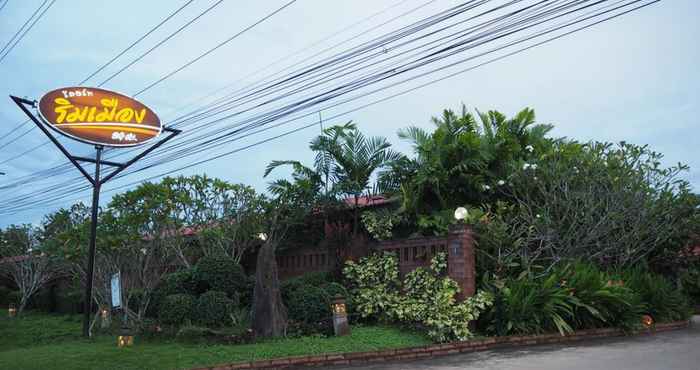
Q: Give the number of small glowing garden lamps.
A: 5